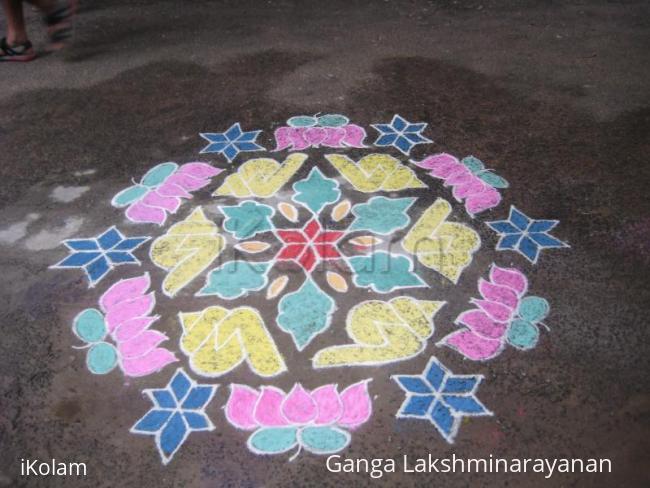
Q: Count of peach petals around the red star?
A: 6